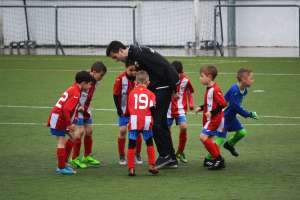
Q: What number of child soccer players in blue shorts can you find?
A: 7